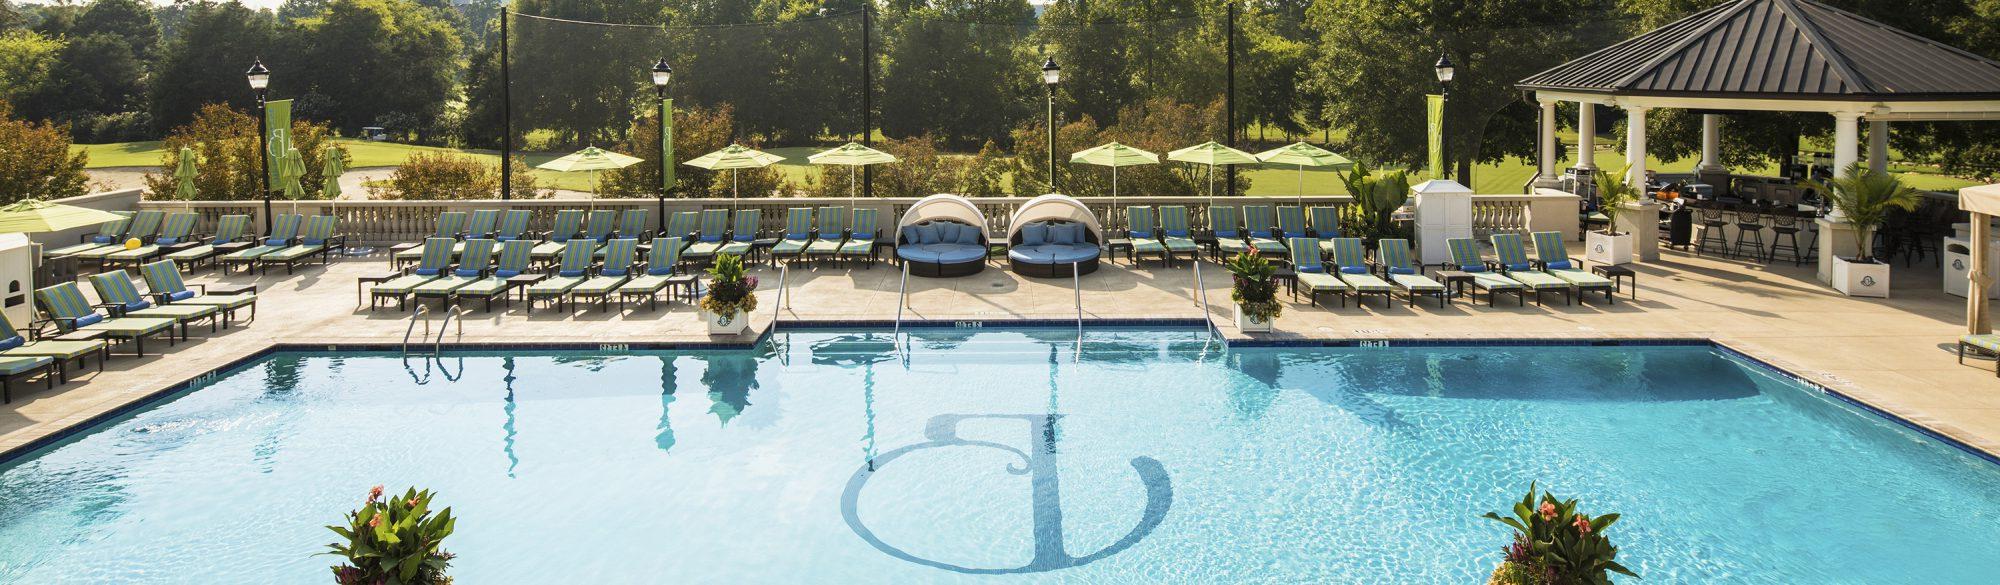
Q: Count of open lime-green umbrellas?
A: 7